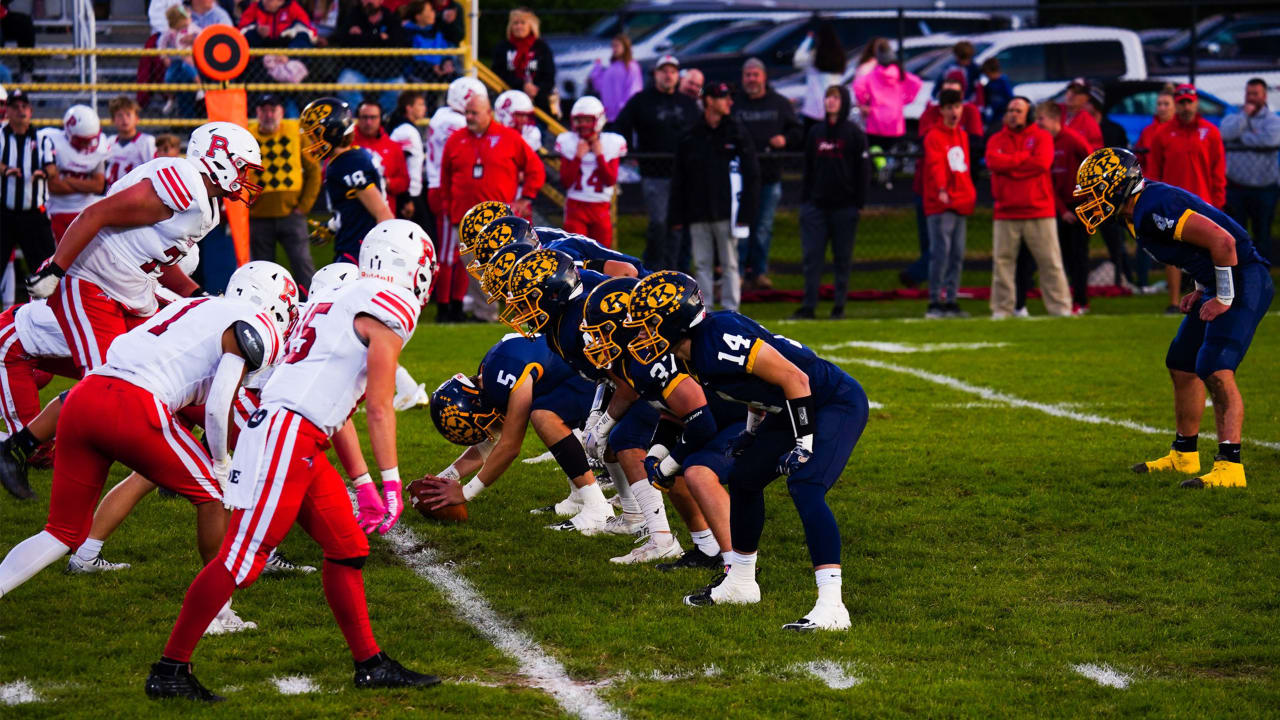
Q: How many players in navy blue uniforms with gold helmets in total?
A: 9